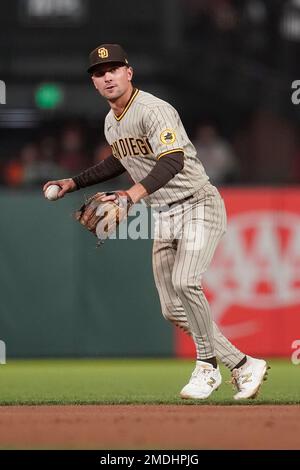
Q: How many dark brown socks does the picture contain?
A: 2